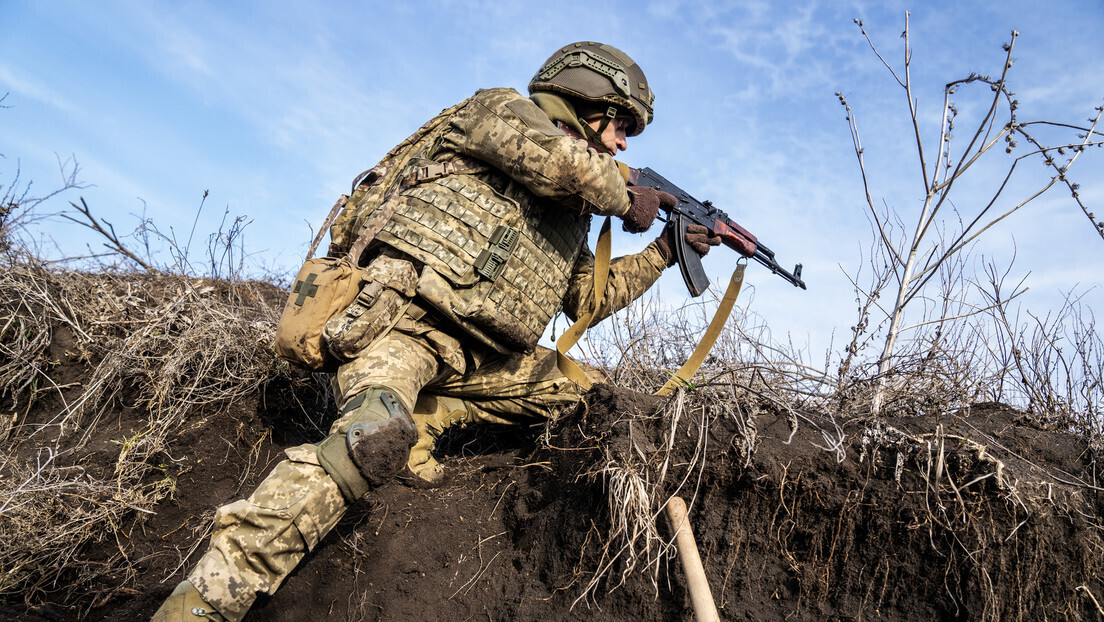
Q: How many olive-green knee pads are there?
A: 1